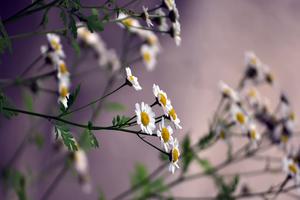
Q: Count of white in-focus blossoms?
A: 6